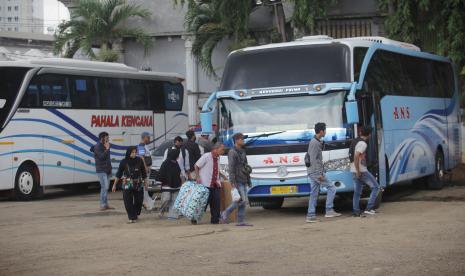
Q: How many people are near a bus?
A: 11